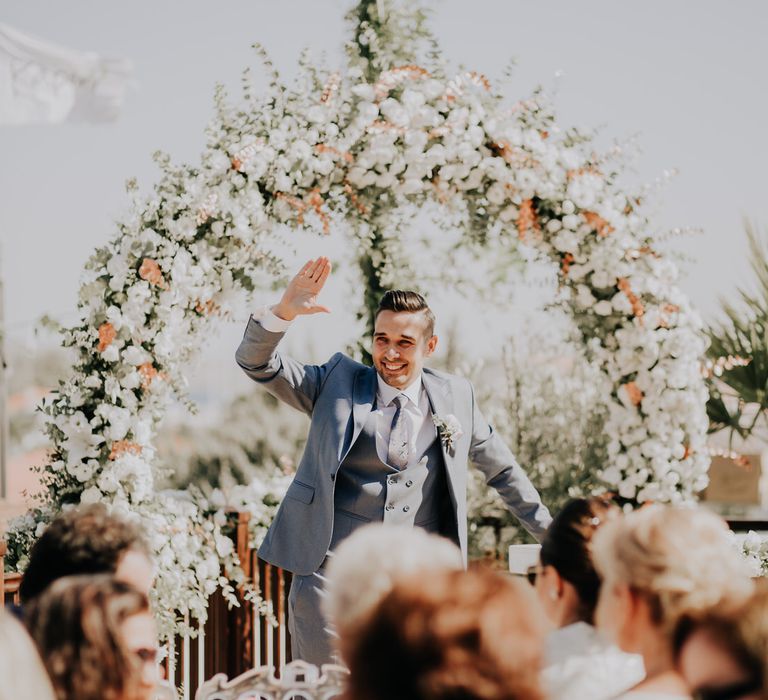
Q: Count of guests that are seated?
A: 8